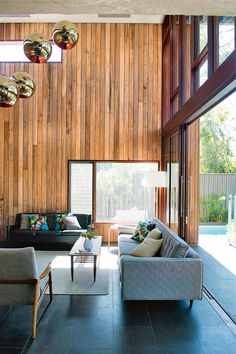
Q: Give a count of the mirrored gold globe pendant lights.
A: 4